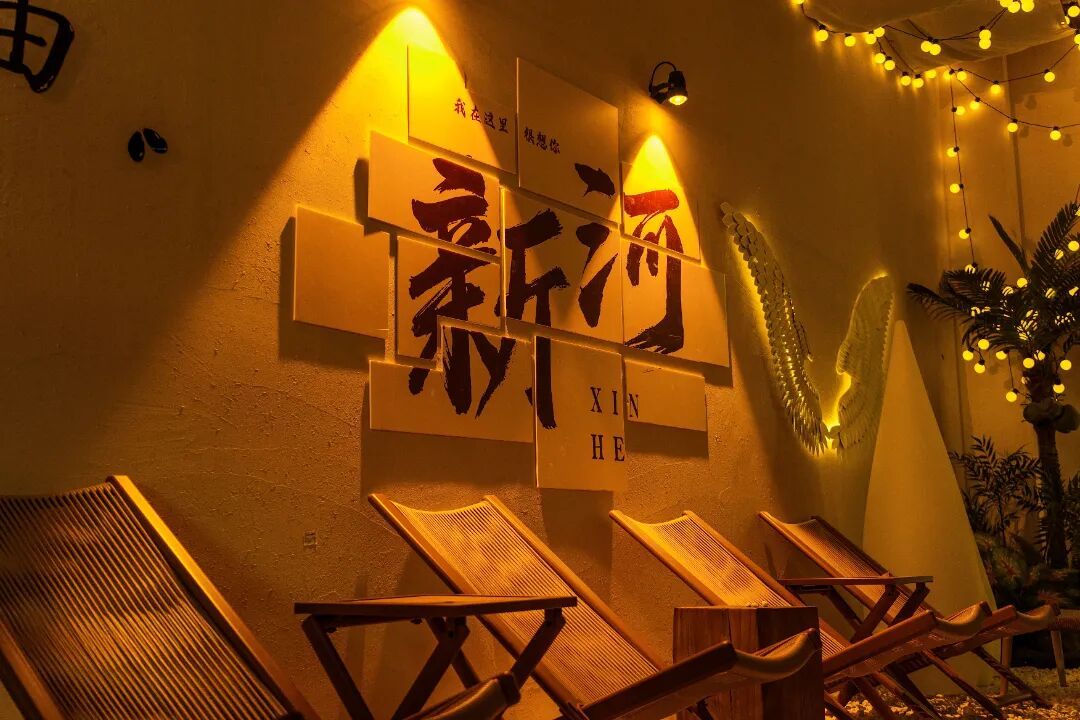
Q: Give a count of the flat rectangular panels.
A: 11